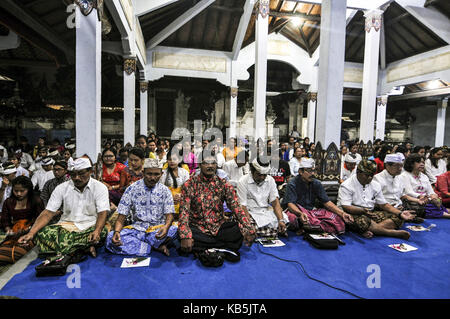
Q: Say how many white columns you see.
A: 10